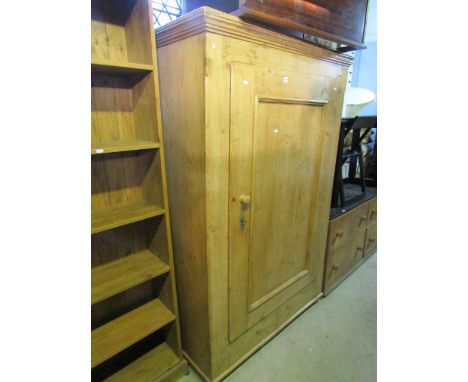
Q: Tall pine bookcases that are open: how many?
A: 1